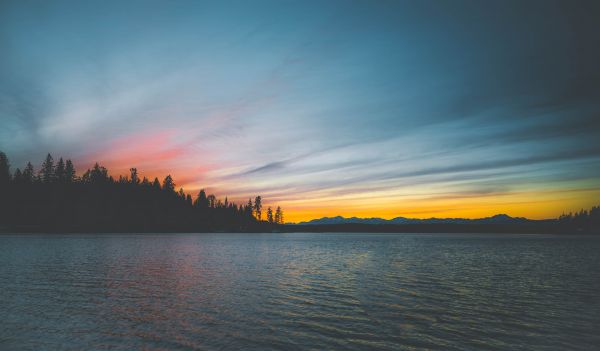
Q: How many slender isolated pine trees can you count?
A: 3